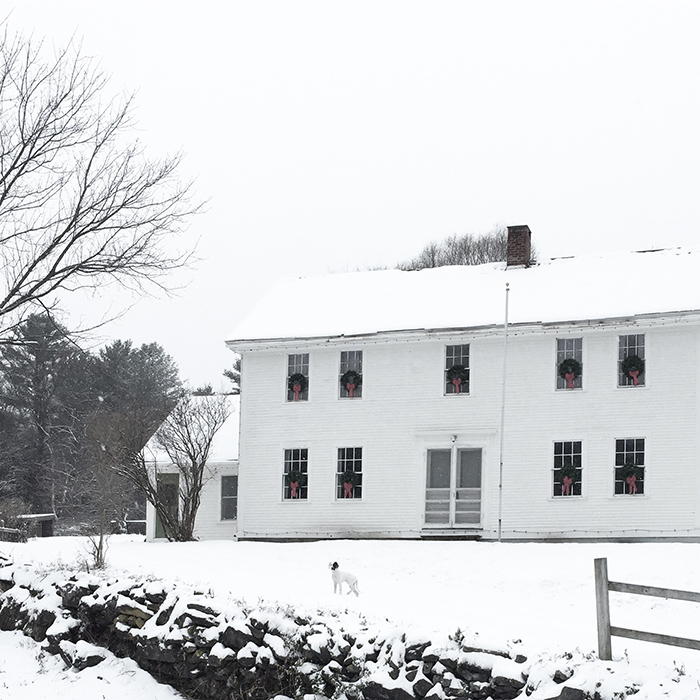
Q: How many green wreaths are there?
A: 9